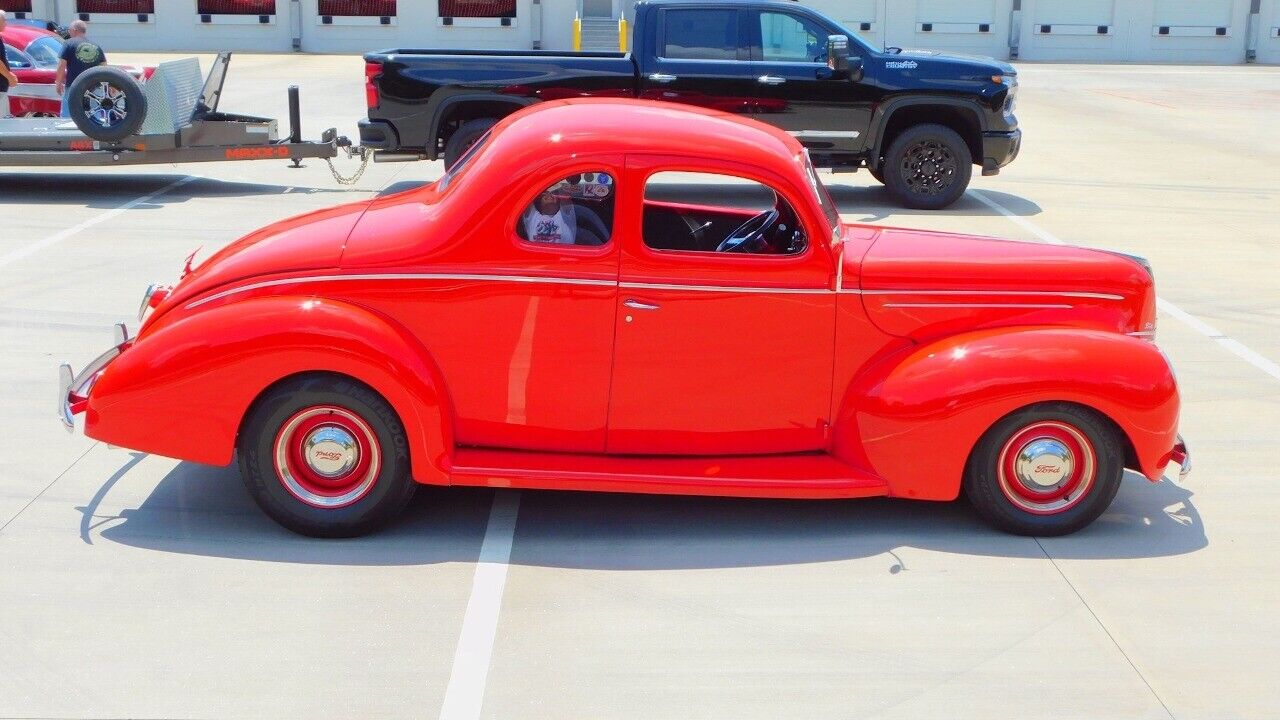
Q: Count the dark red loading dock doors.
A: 5